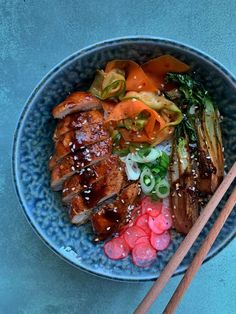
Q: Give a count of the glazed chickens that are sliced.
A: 7